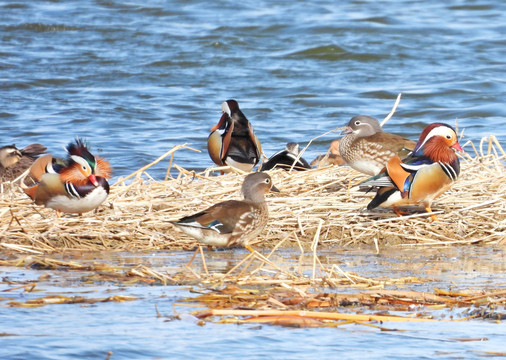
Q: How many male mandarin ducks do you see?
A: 3